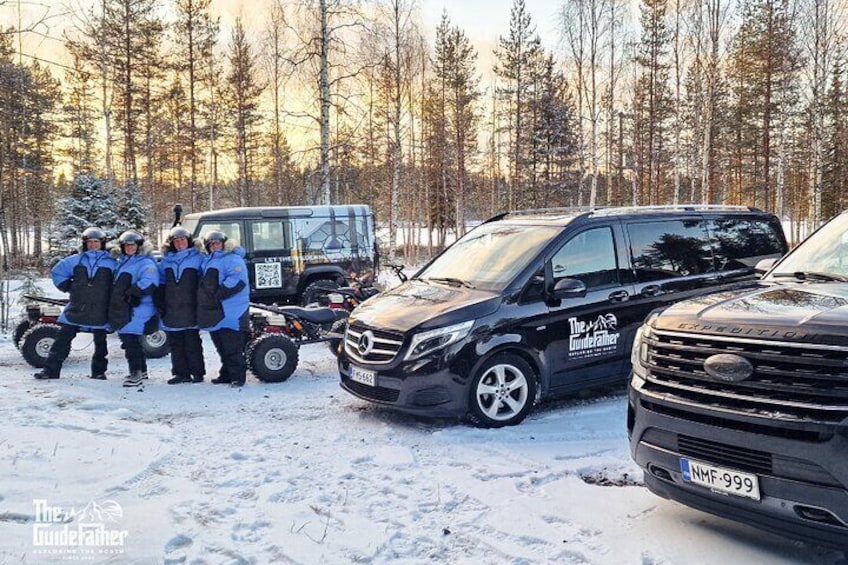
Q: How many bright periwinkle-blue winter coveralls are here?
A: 4